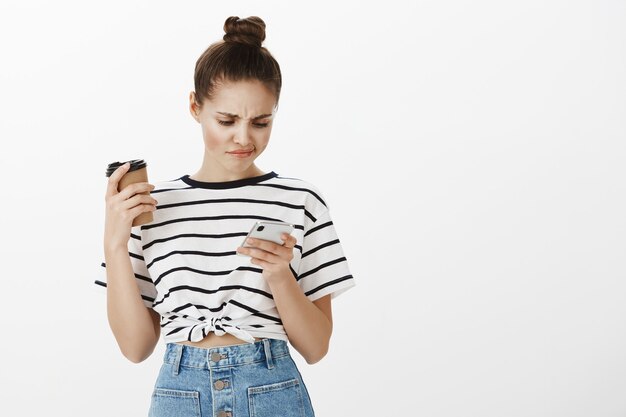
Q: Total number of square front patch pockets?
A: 2